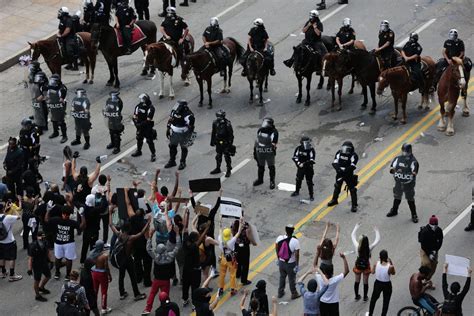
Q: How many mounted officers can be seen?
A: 10